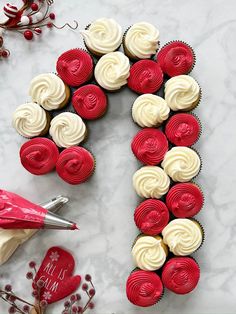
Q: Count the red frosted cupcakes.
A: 12